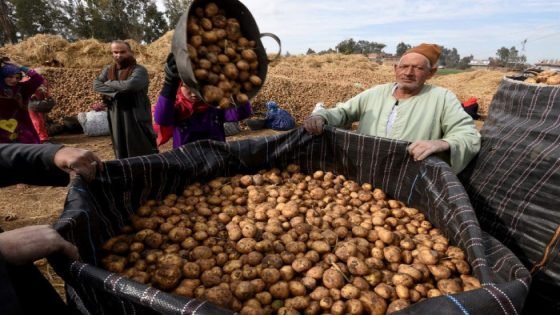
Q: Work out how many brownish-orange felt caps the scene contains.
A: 1